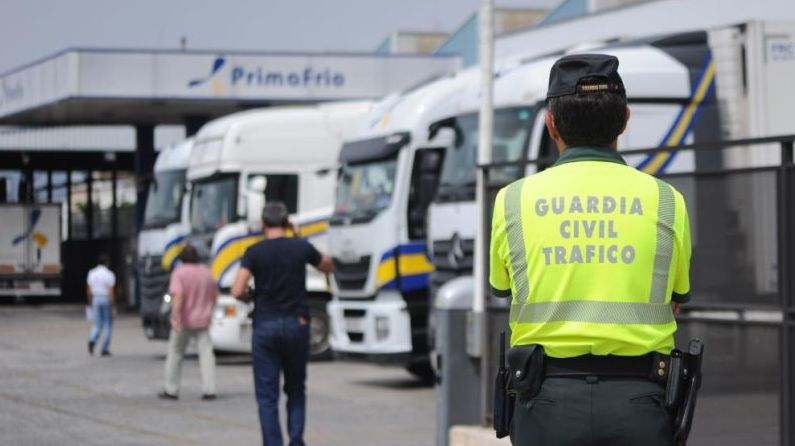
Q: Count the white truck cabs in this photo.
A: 4